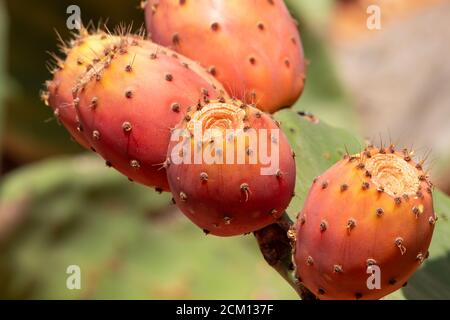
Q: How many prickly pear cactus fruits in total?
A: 5